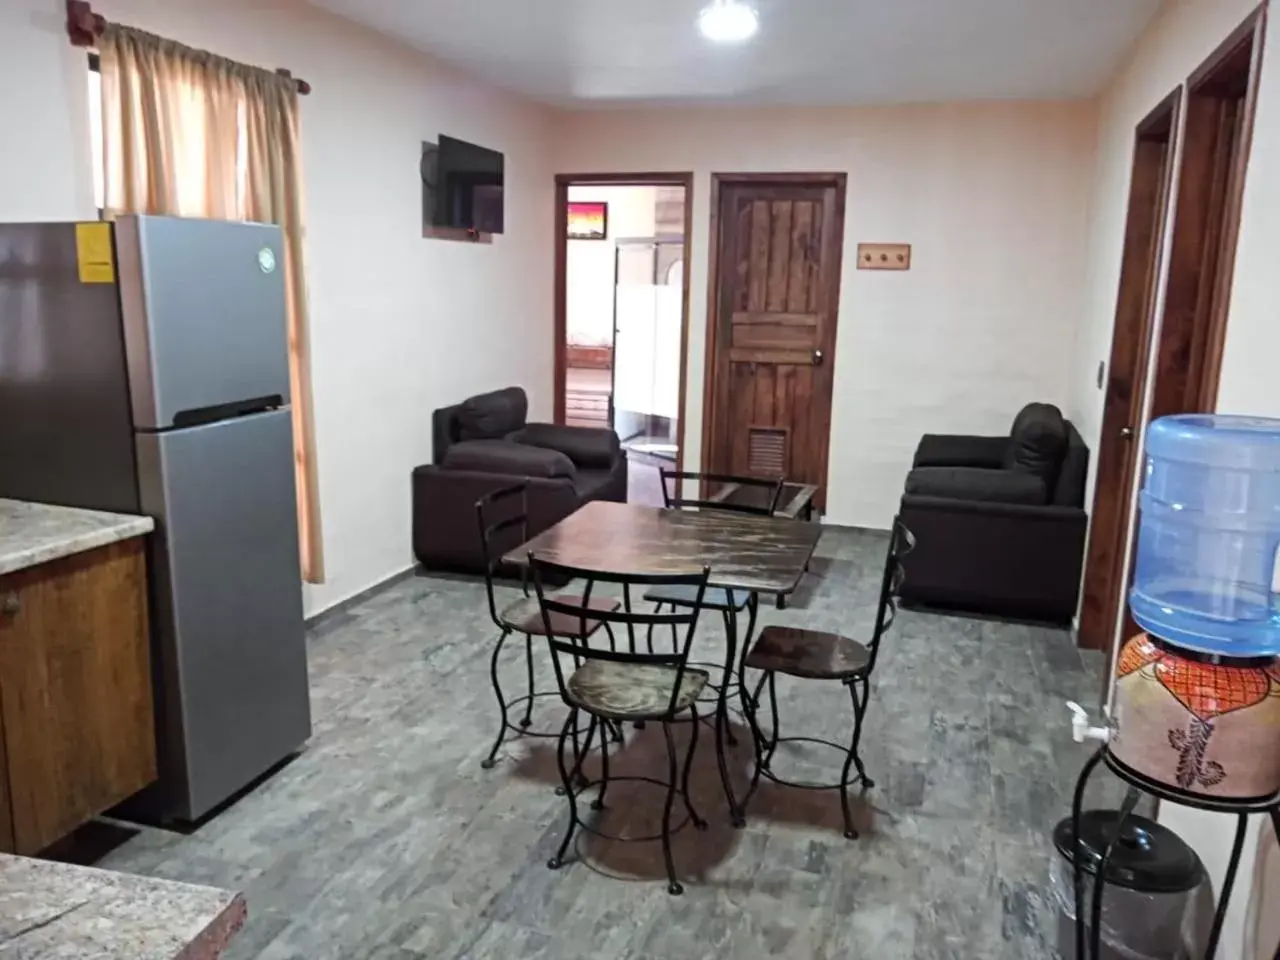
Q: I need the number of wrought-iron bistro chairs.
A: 4